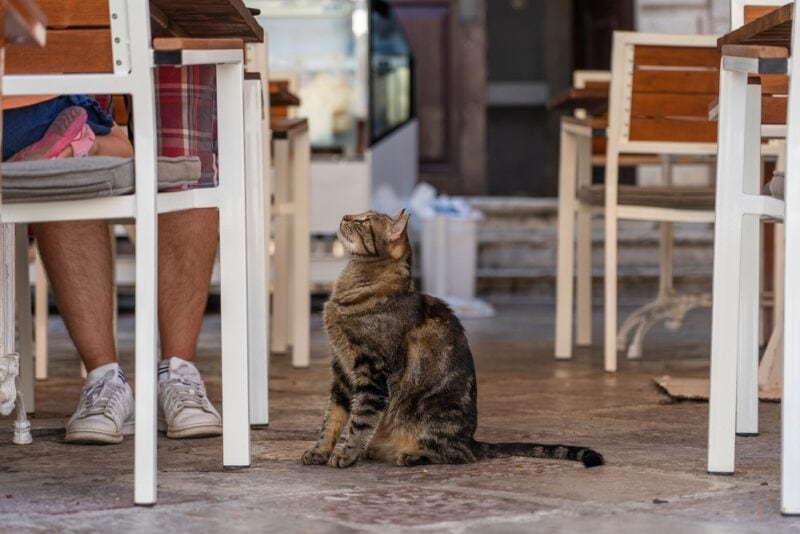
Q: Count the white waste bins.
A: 1